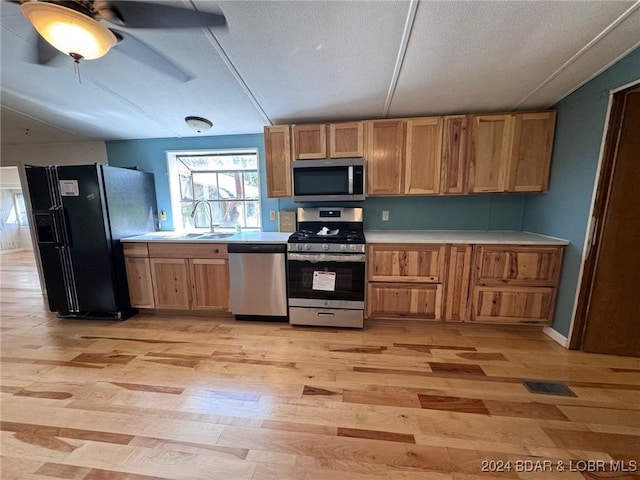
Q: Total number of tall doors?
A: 1